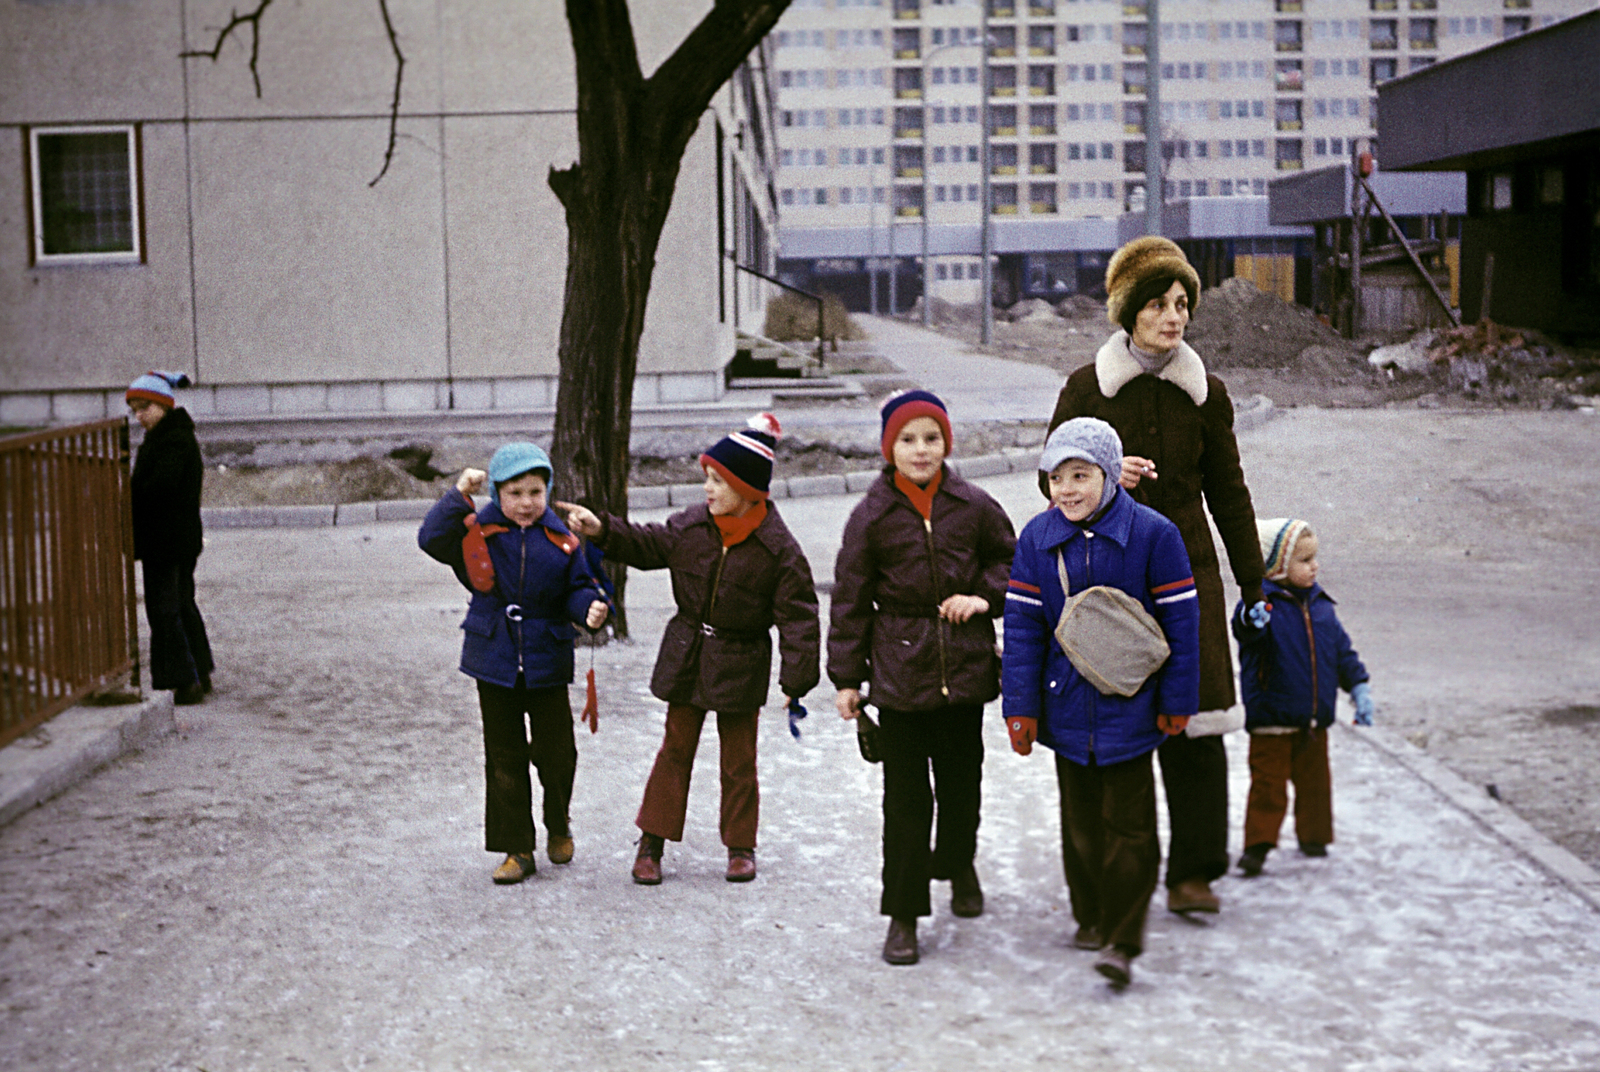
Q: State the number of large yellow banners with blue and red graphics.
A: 0